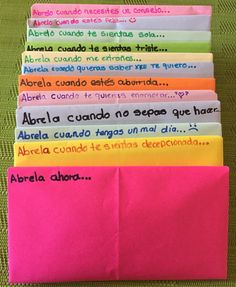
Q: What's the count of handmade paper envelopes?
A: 12